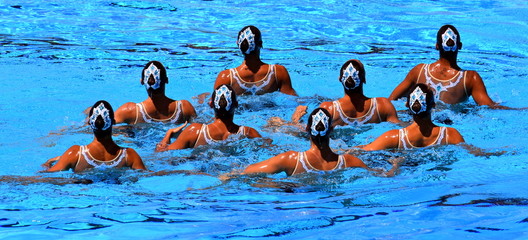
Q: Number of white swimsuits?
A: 8